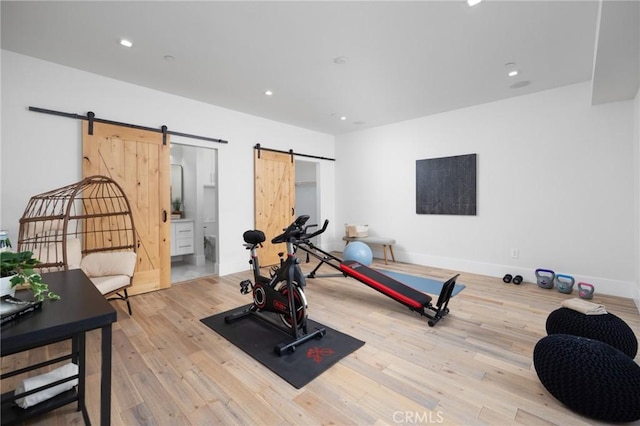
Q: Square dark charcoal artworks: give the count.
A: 1